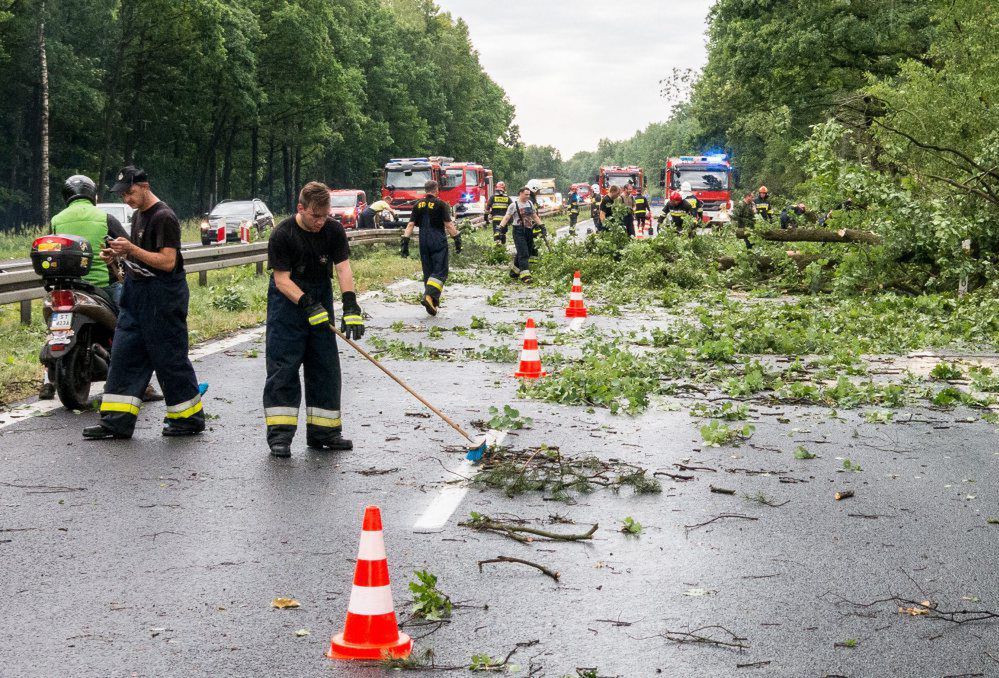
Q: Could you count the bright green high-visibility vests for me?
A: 1